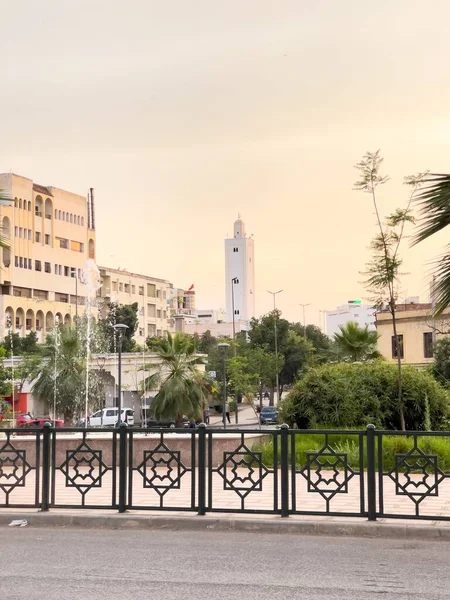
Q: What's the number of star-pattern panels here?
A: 6